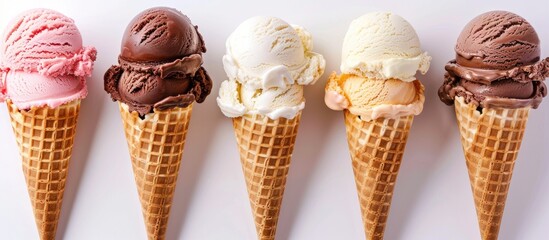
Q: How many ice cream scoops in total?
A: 10